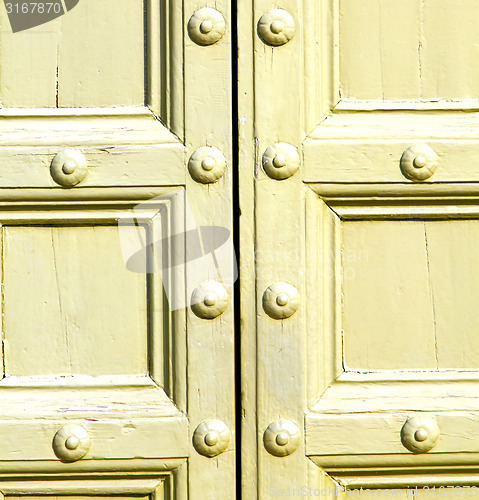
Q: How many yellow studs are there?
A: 12